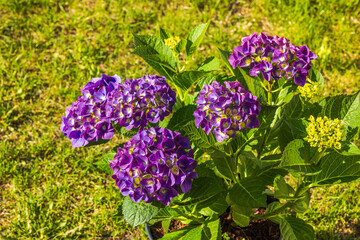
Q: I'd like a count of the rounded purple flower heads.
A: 5